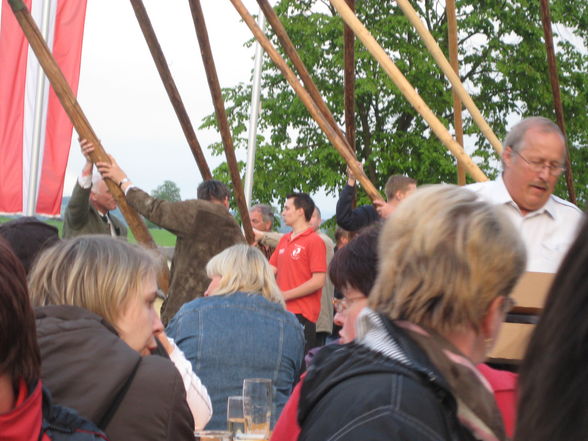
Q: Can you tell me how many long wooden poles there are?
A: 10